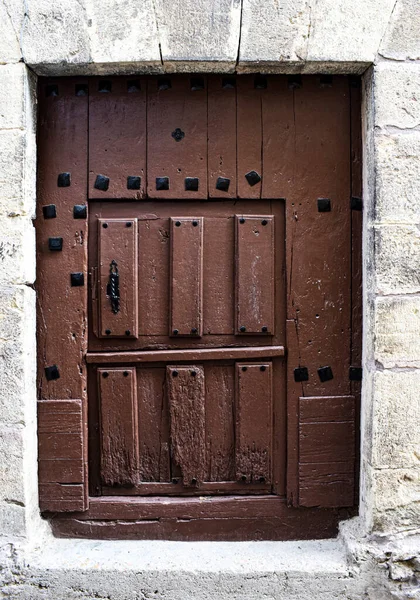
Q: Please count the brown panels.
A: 6